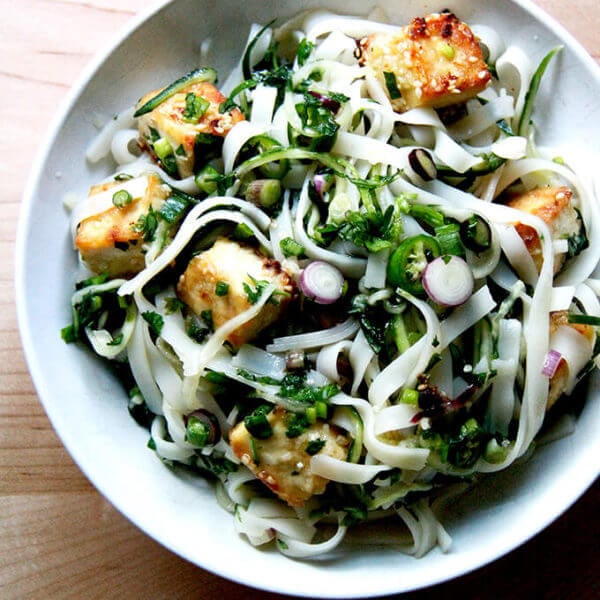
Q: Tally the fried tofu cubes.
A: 7